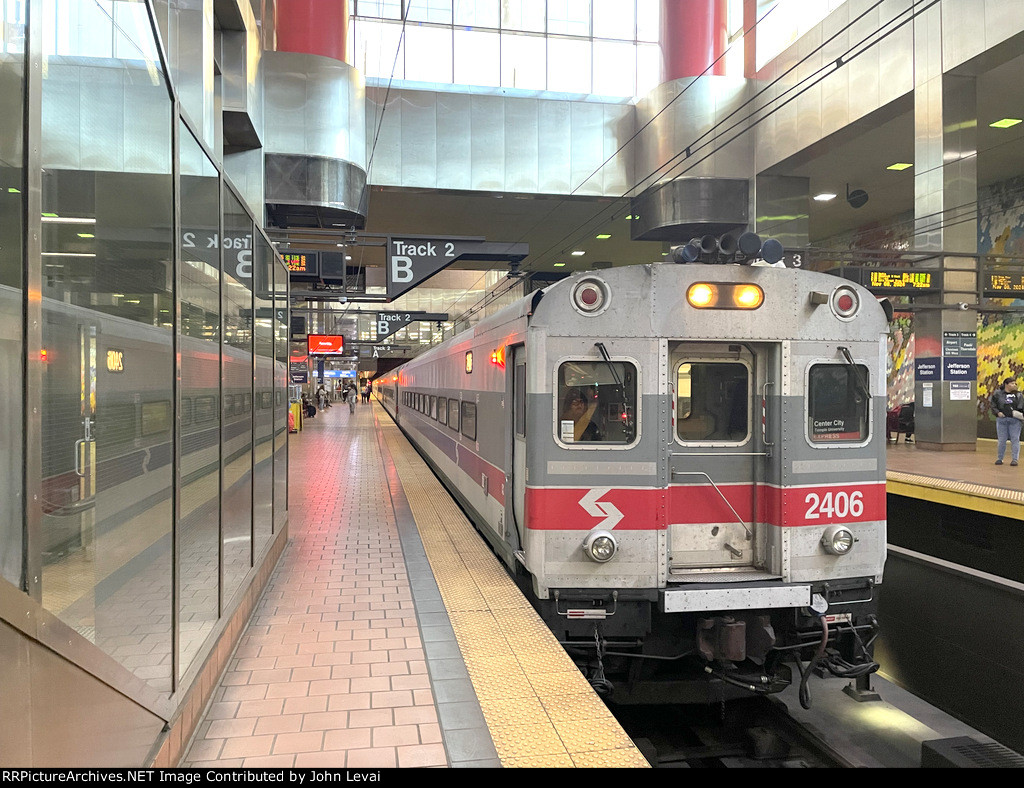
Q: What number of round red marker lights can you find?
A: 2